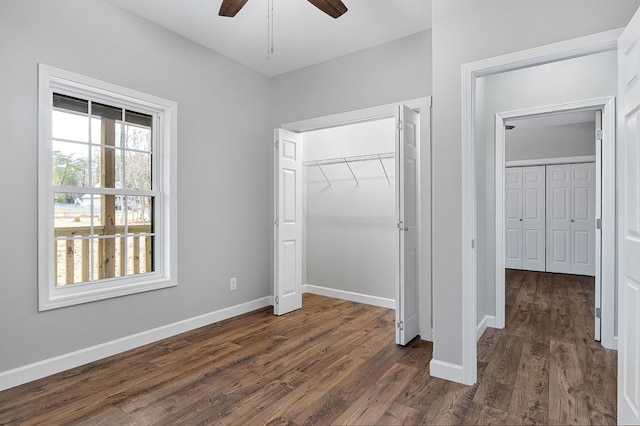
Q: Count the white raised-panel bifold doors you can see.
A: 4